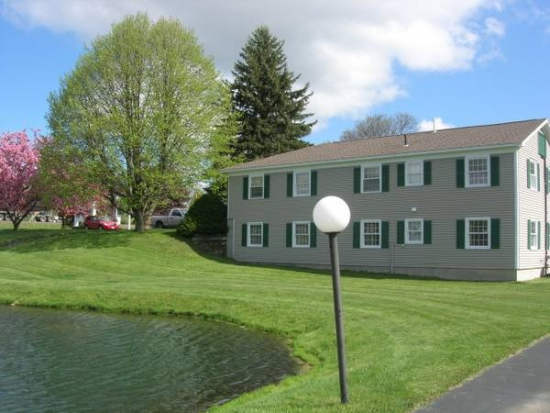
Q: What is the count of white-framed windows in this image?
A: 12